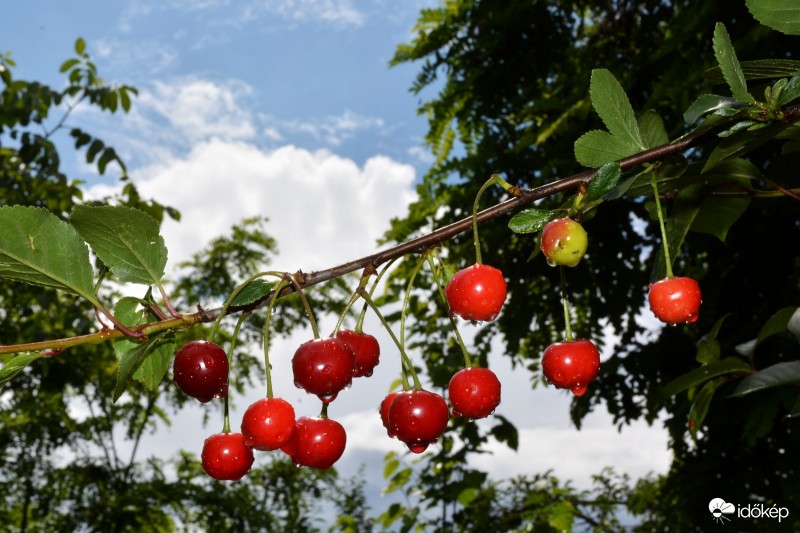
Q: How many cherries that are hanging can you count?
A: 13